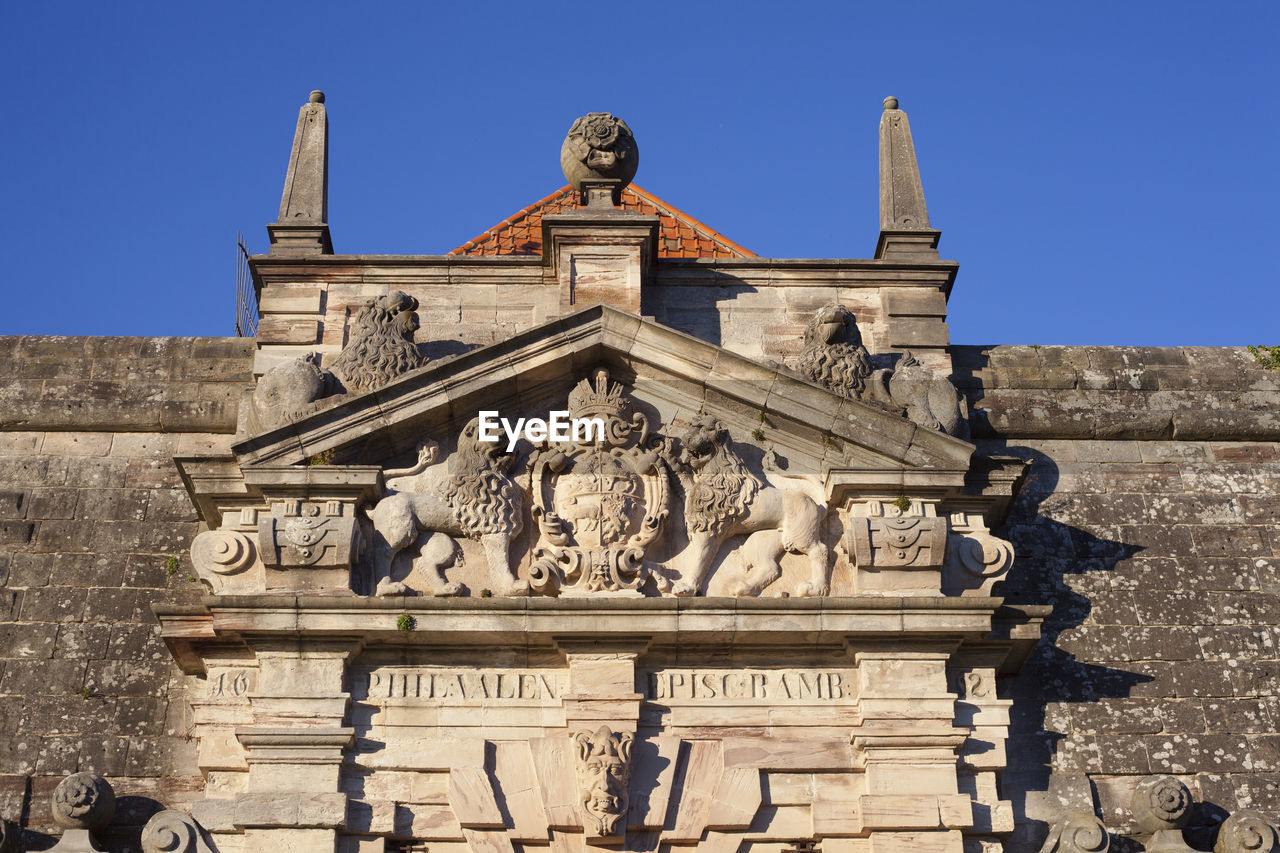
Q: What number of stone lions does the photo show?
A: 4